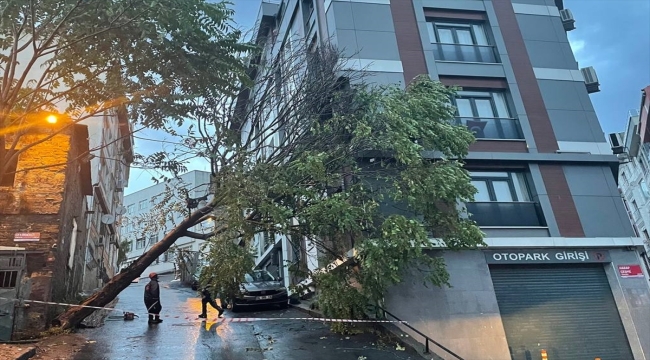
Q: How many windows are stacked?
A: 3